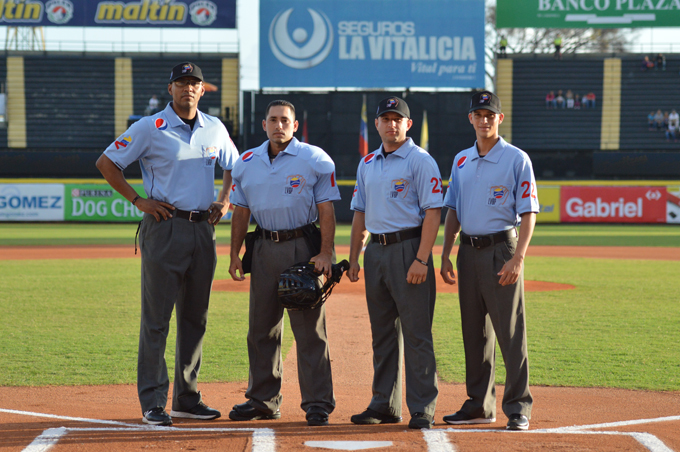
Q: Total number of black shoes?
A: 8